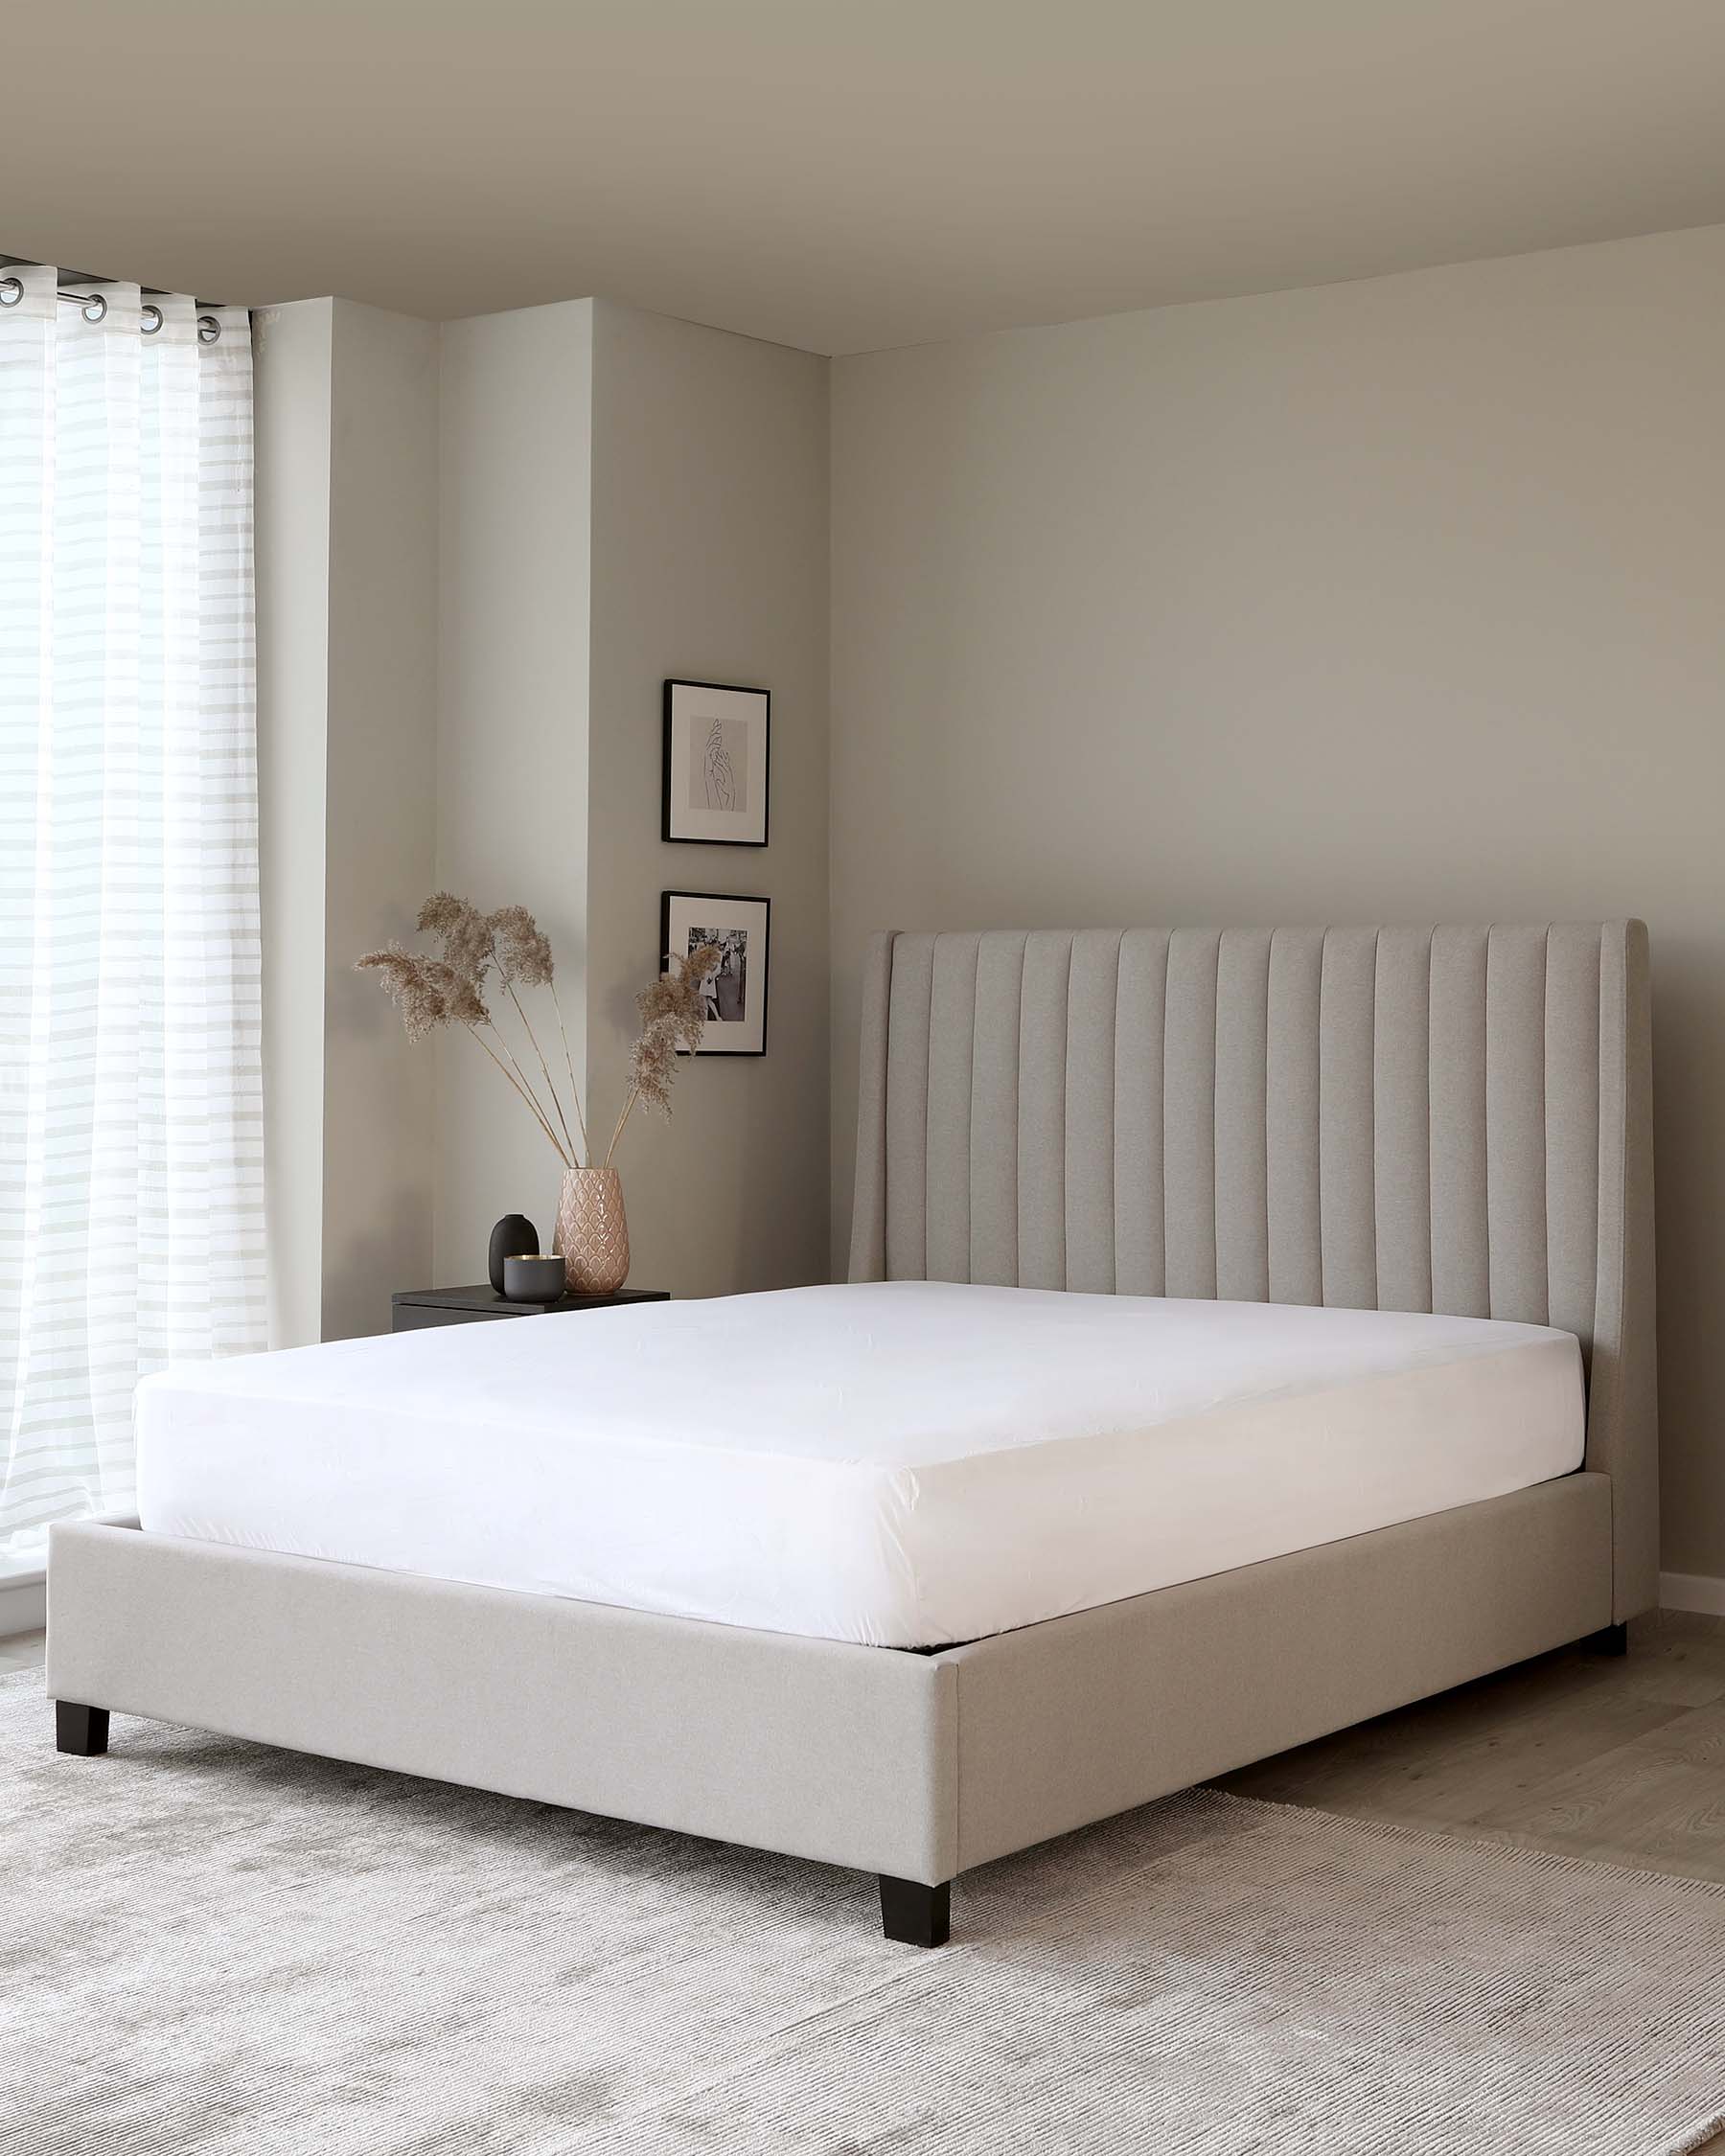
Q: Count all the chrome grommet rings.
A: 4